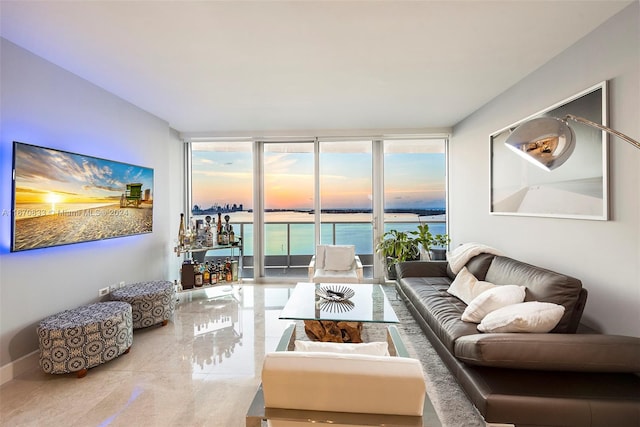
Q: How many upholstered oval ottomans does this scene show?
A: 2